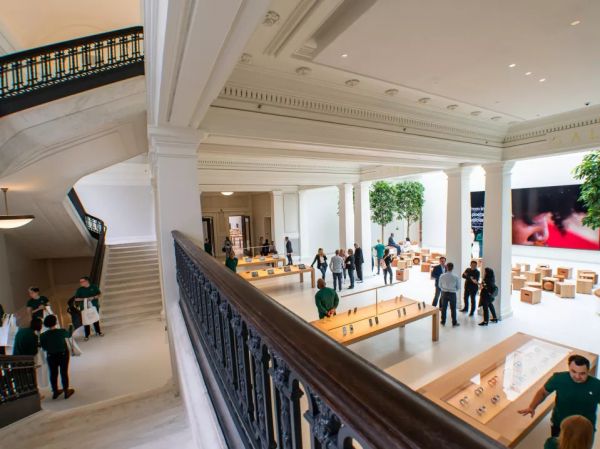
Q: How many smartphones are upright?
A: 12